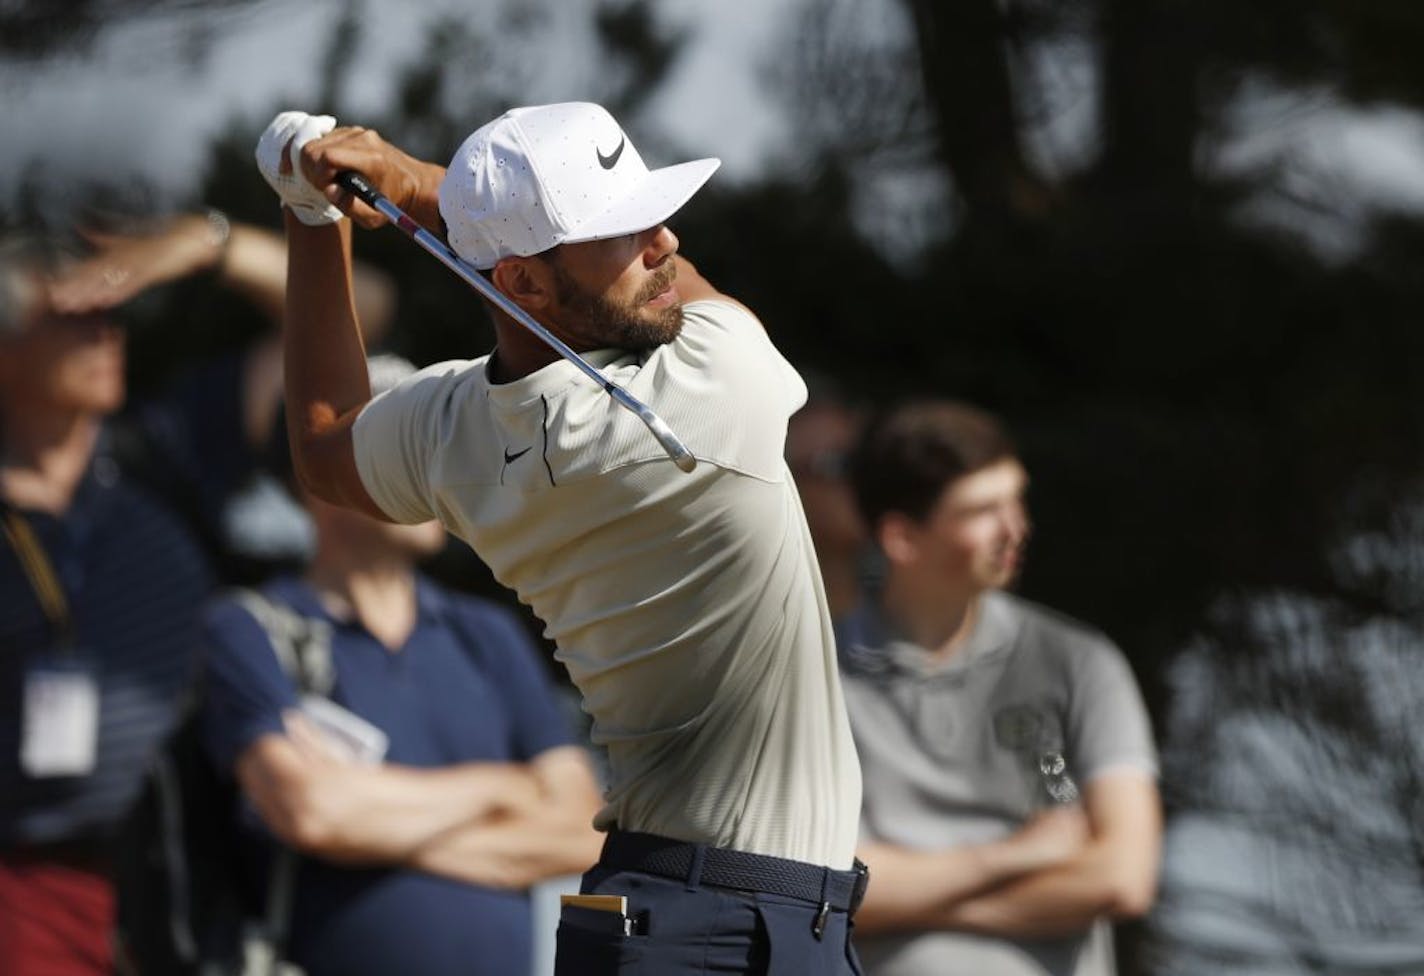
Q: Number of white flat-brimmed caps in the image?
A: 1